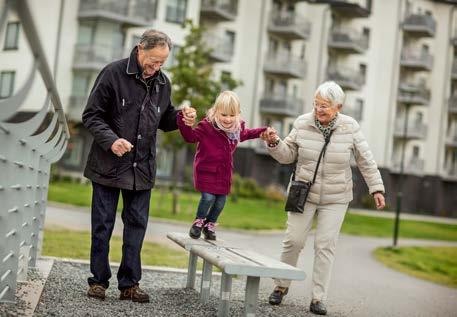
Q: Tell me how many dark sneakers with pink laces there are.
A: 2